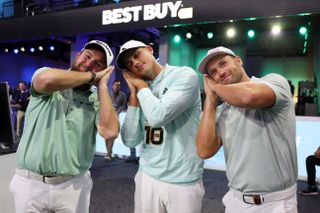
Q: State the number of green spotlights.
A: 4